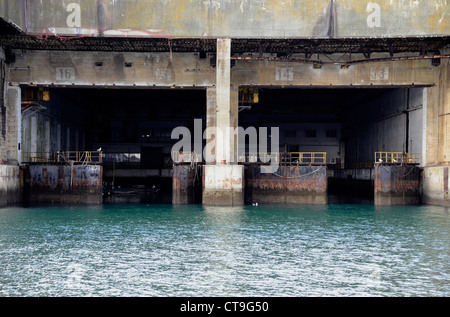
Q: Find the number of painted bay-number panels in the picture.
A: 4